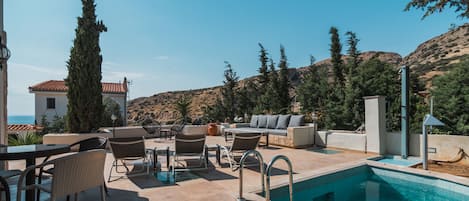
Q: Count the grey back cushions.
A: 5